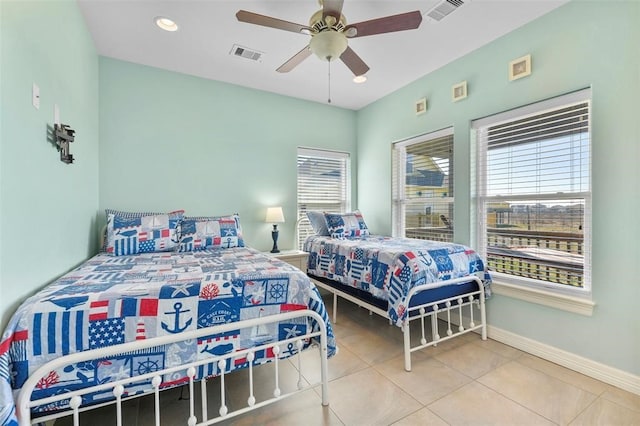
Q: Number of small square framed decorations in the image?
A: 3